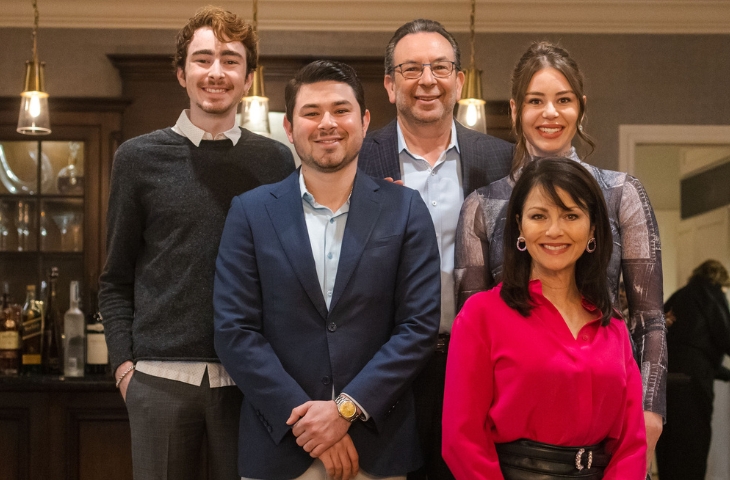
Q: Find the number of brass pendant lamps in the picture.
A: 3